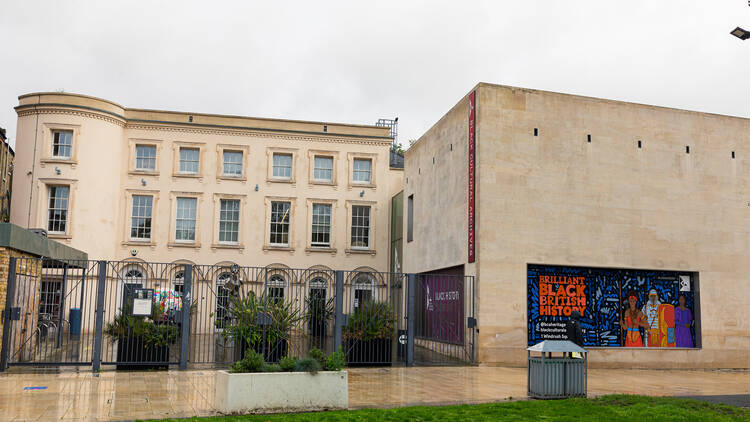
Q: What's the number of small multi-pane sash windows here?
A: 7